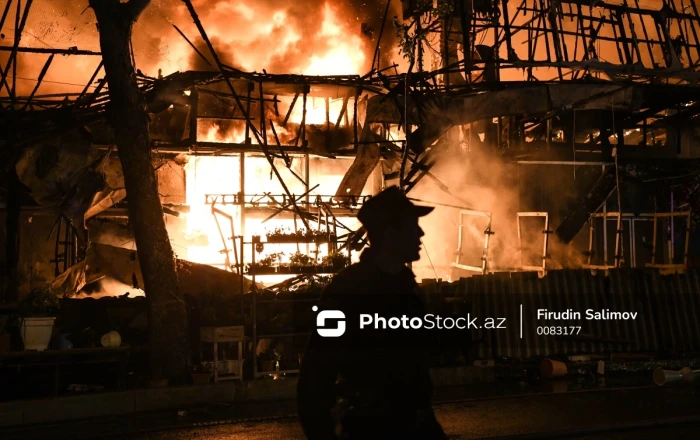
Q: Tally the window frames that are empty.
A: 4